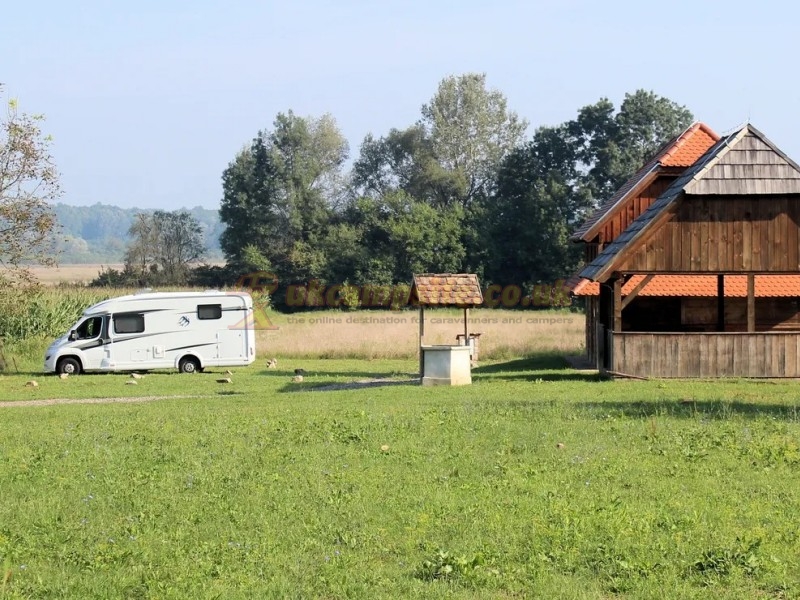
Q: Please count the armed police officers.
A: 0